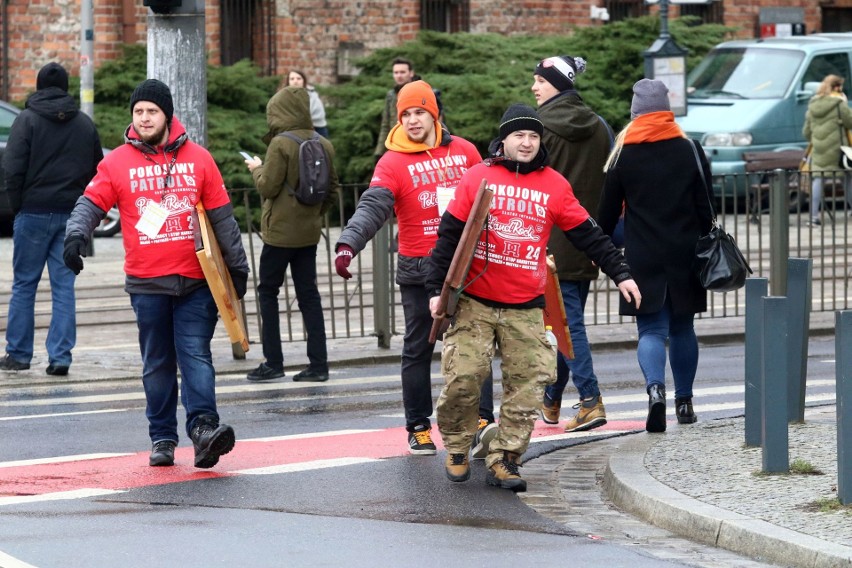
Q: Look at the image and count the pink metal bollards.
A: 0